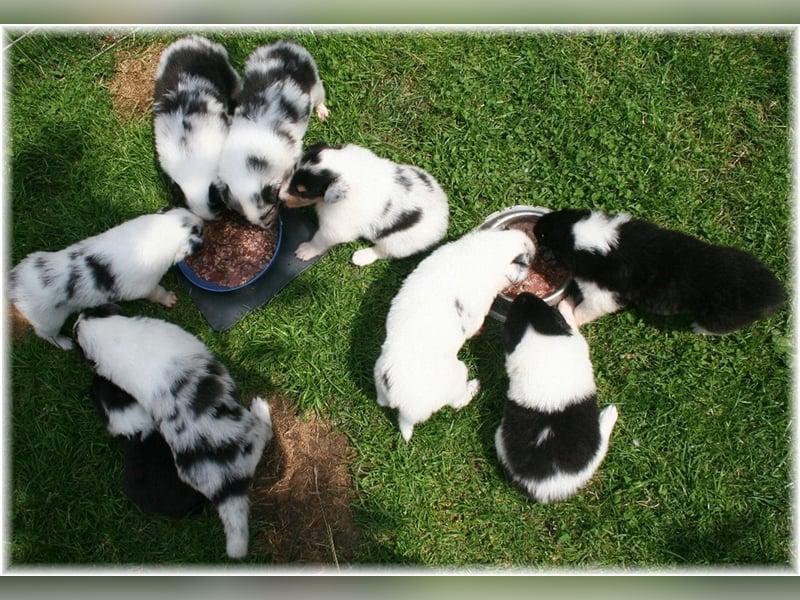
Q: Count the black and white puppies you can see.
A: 9